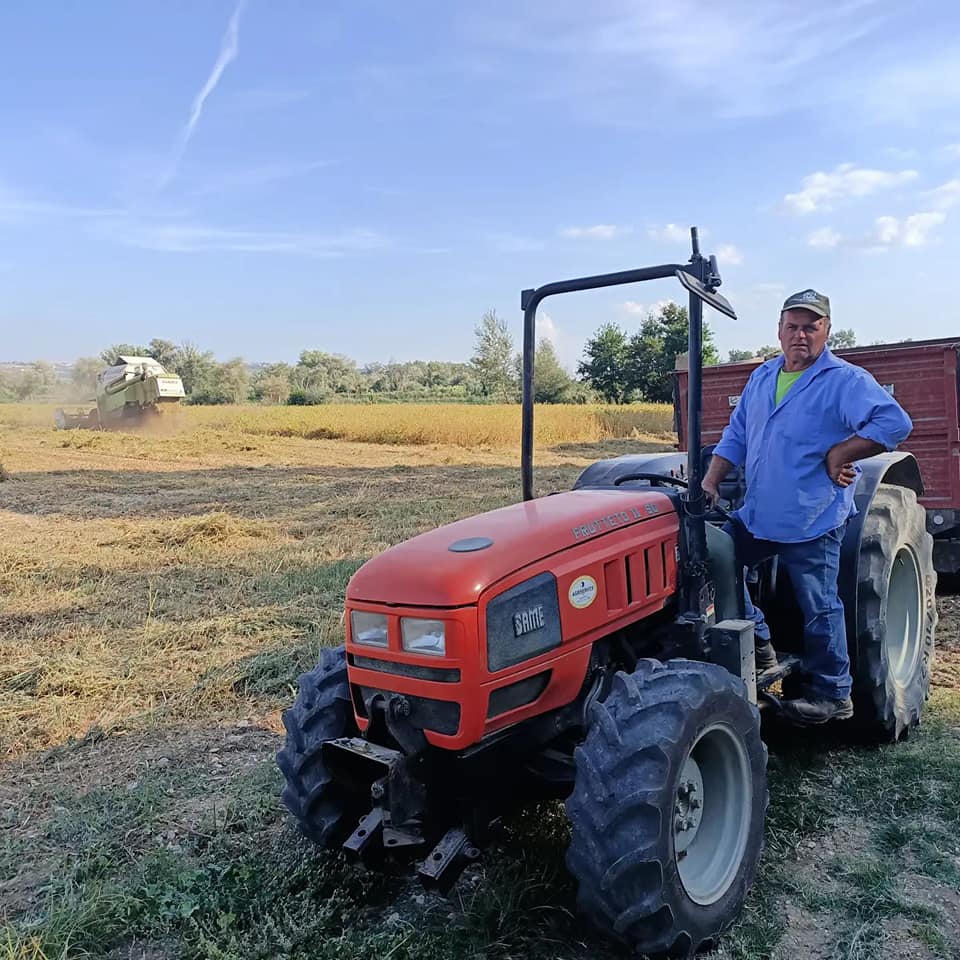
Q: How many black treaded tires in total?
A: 3